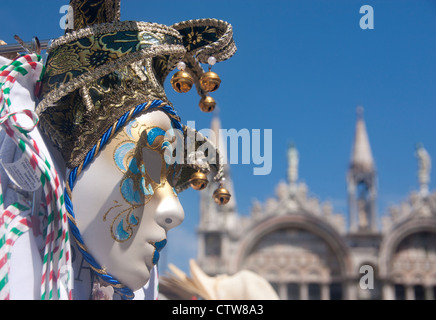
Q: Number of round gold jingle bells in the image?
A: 5